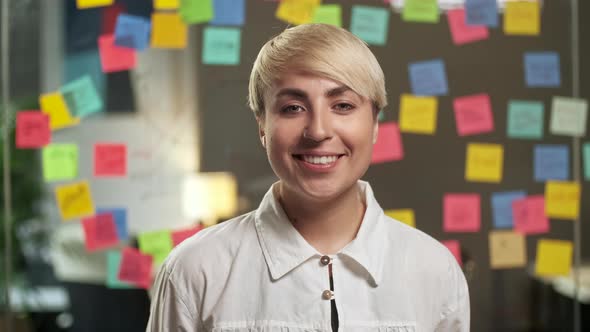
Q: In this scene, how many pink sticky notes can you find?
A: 12